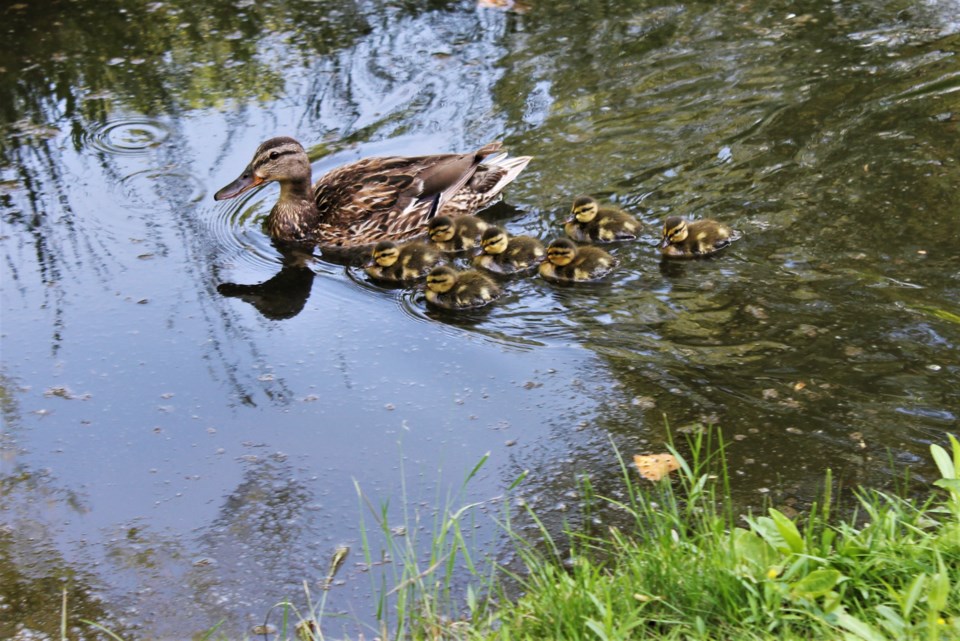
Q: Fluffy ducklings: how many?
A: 7